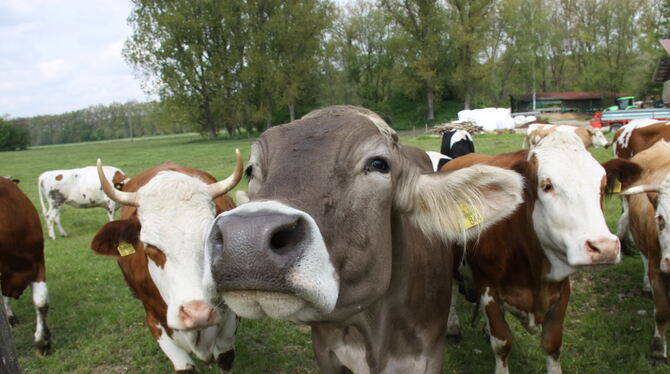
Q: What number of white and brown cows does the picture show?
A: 7